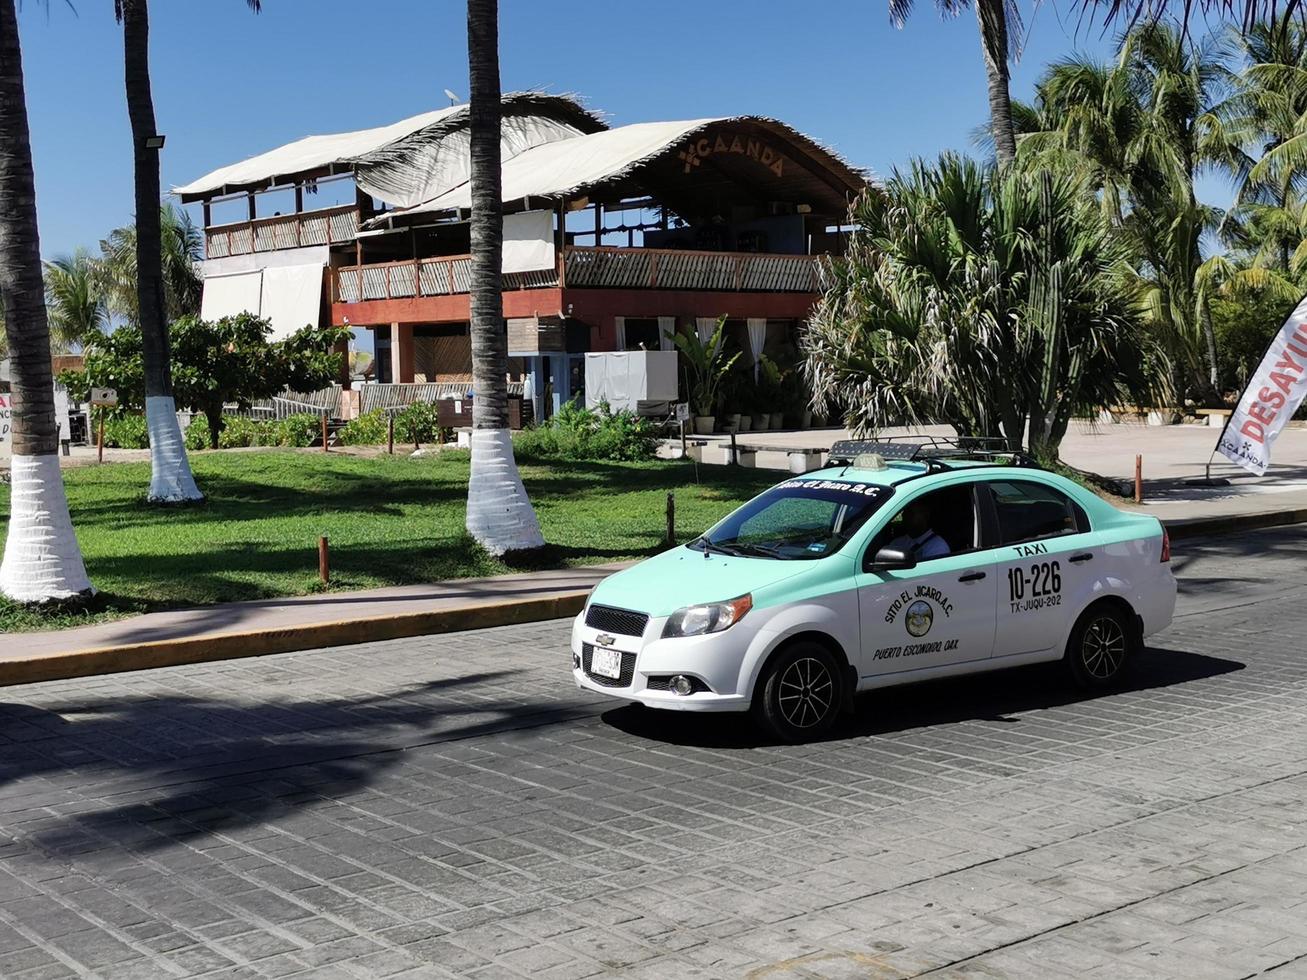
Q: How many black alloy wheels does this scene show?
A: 2